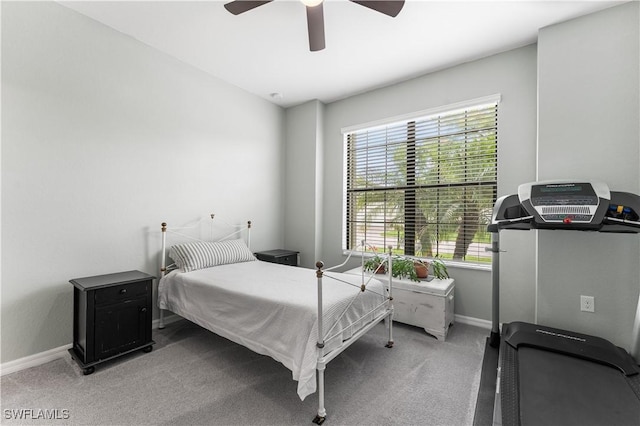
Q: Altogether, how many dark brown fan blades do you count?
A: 3